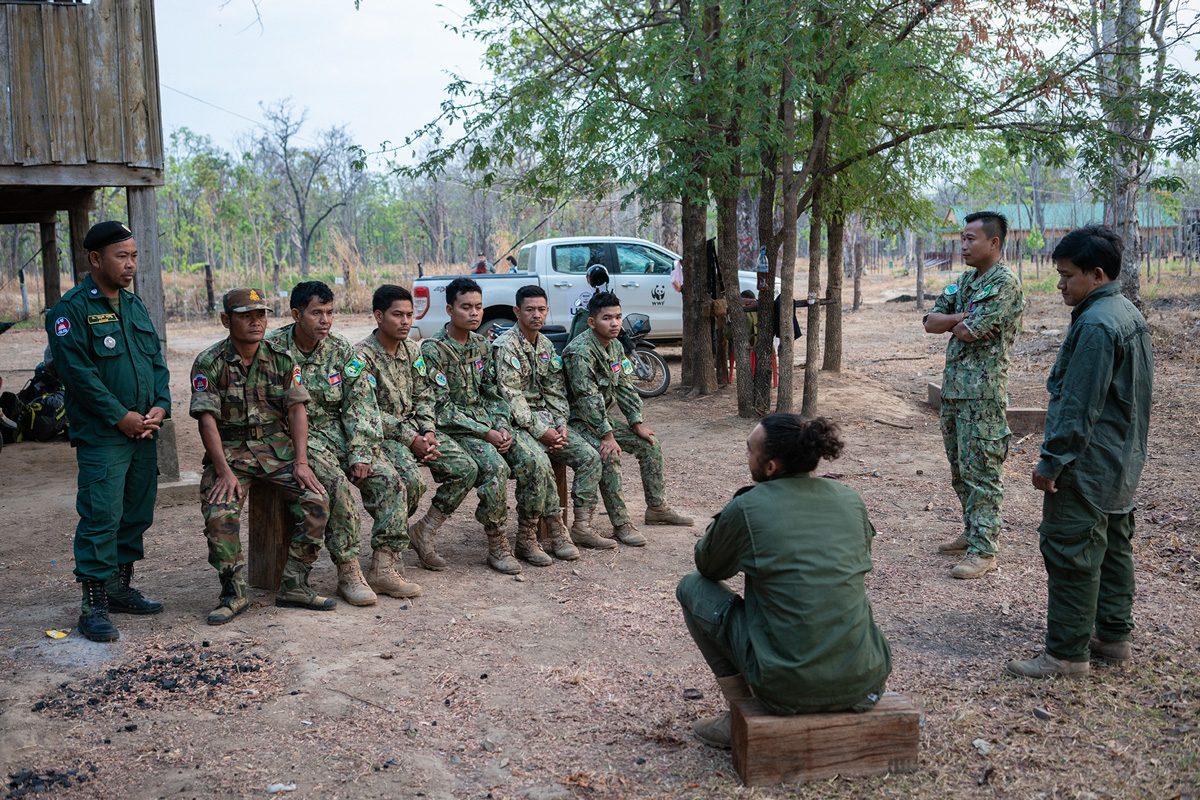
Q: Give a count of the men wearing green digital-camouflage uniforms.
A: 6